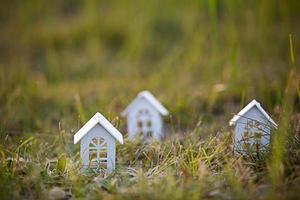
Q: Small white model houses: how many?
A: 3